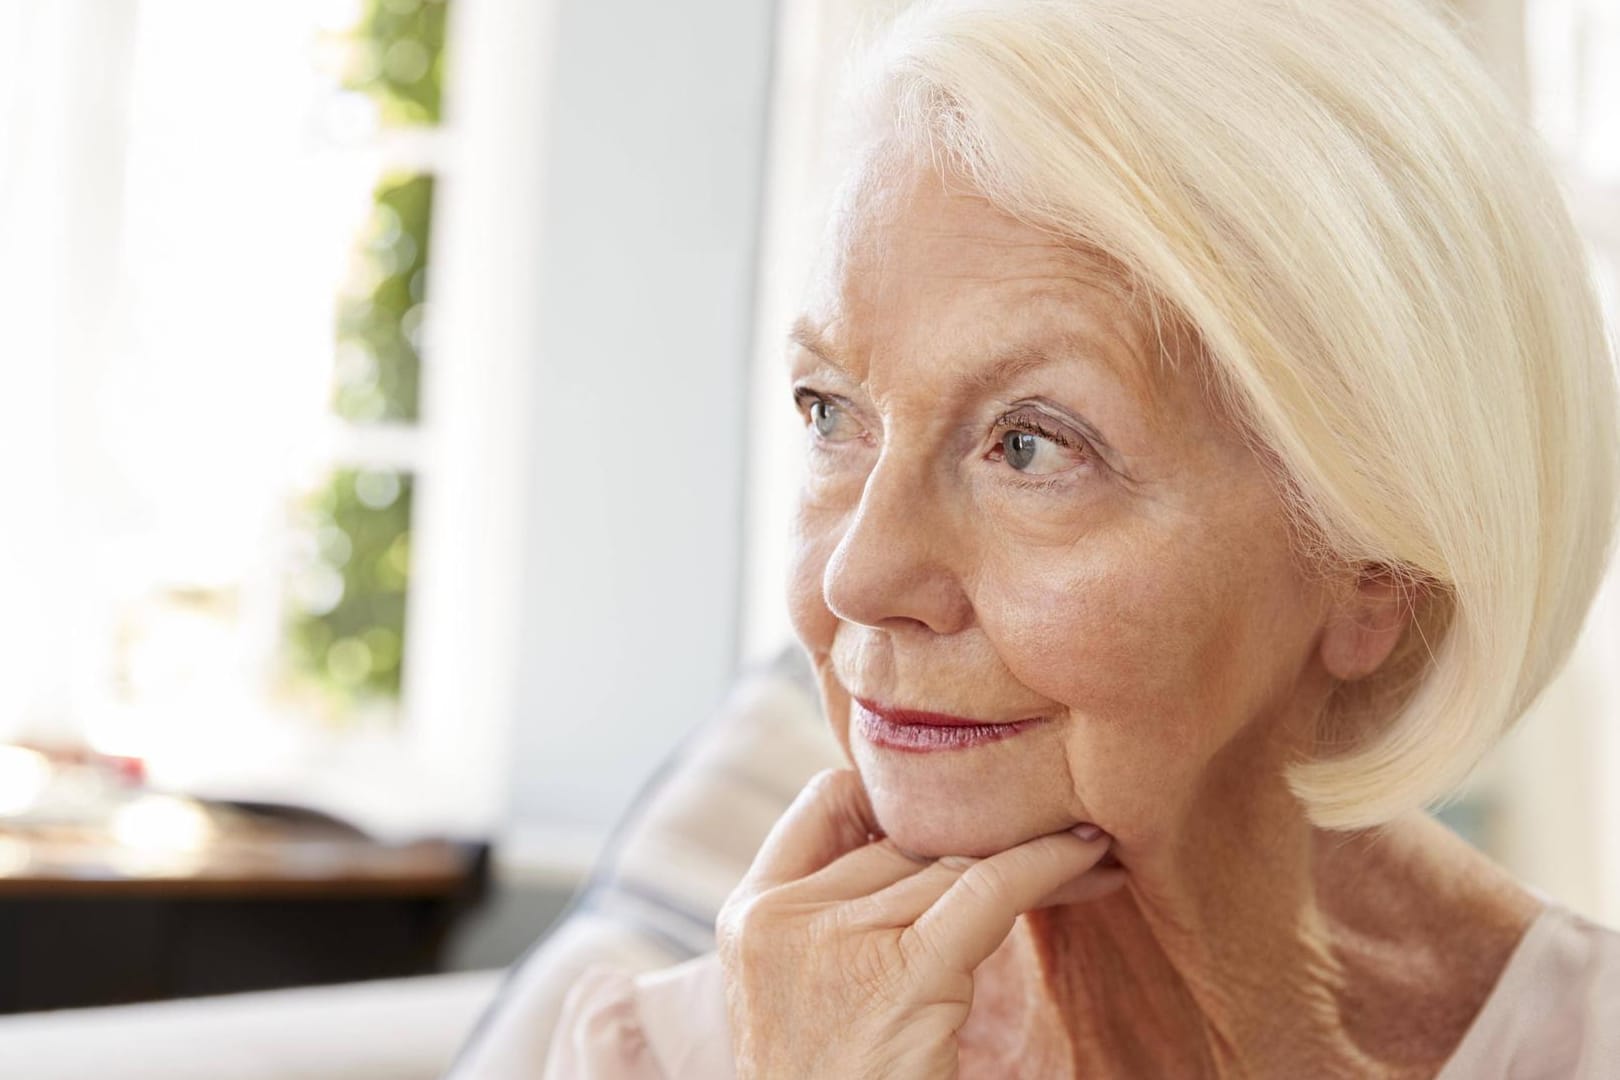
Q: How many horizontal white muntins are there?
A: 2